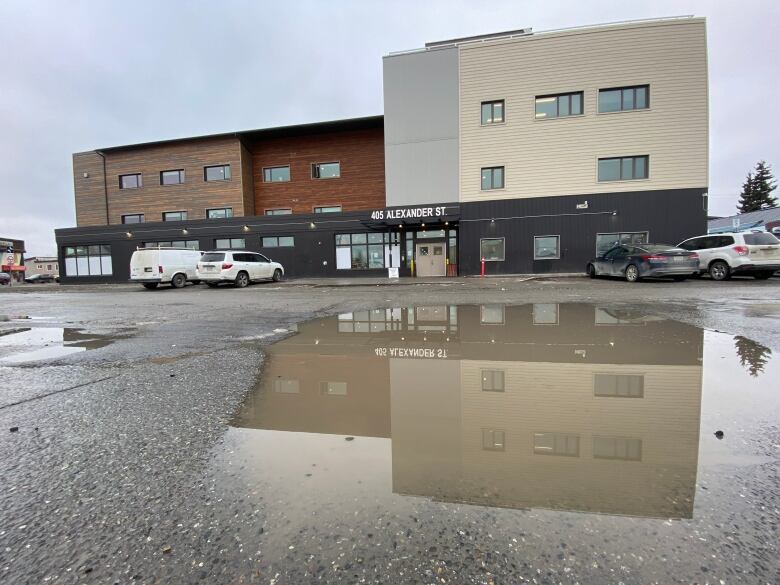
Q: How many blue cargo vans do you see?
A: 0